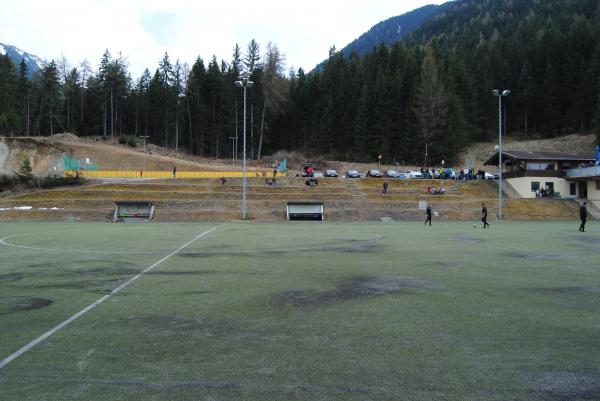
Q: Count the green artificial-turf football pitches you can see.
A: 1